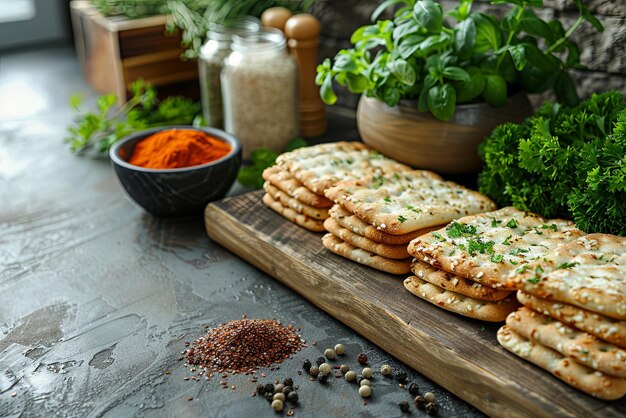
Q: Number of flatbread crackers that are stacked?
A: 15